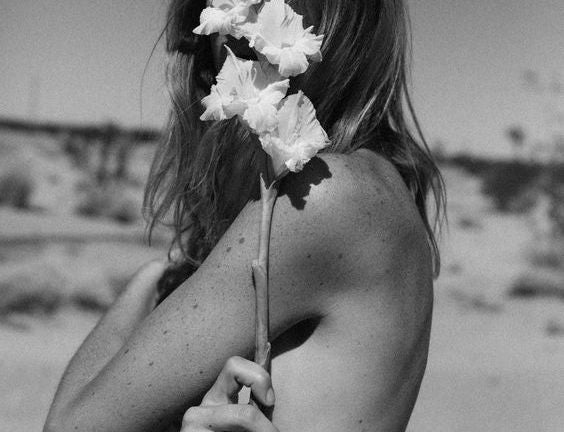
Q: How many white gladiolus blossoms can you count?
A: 4